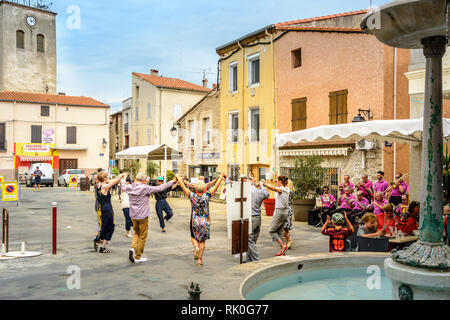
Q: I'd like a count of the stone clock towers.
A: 1